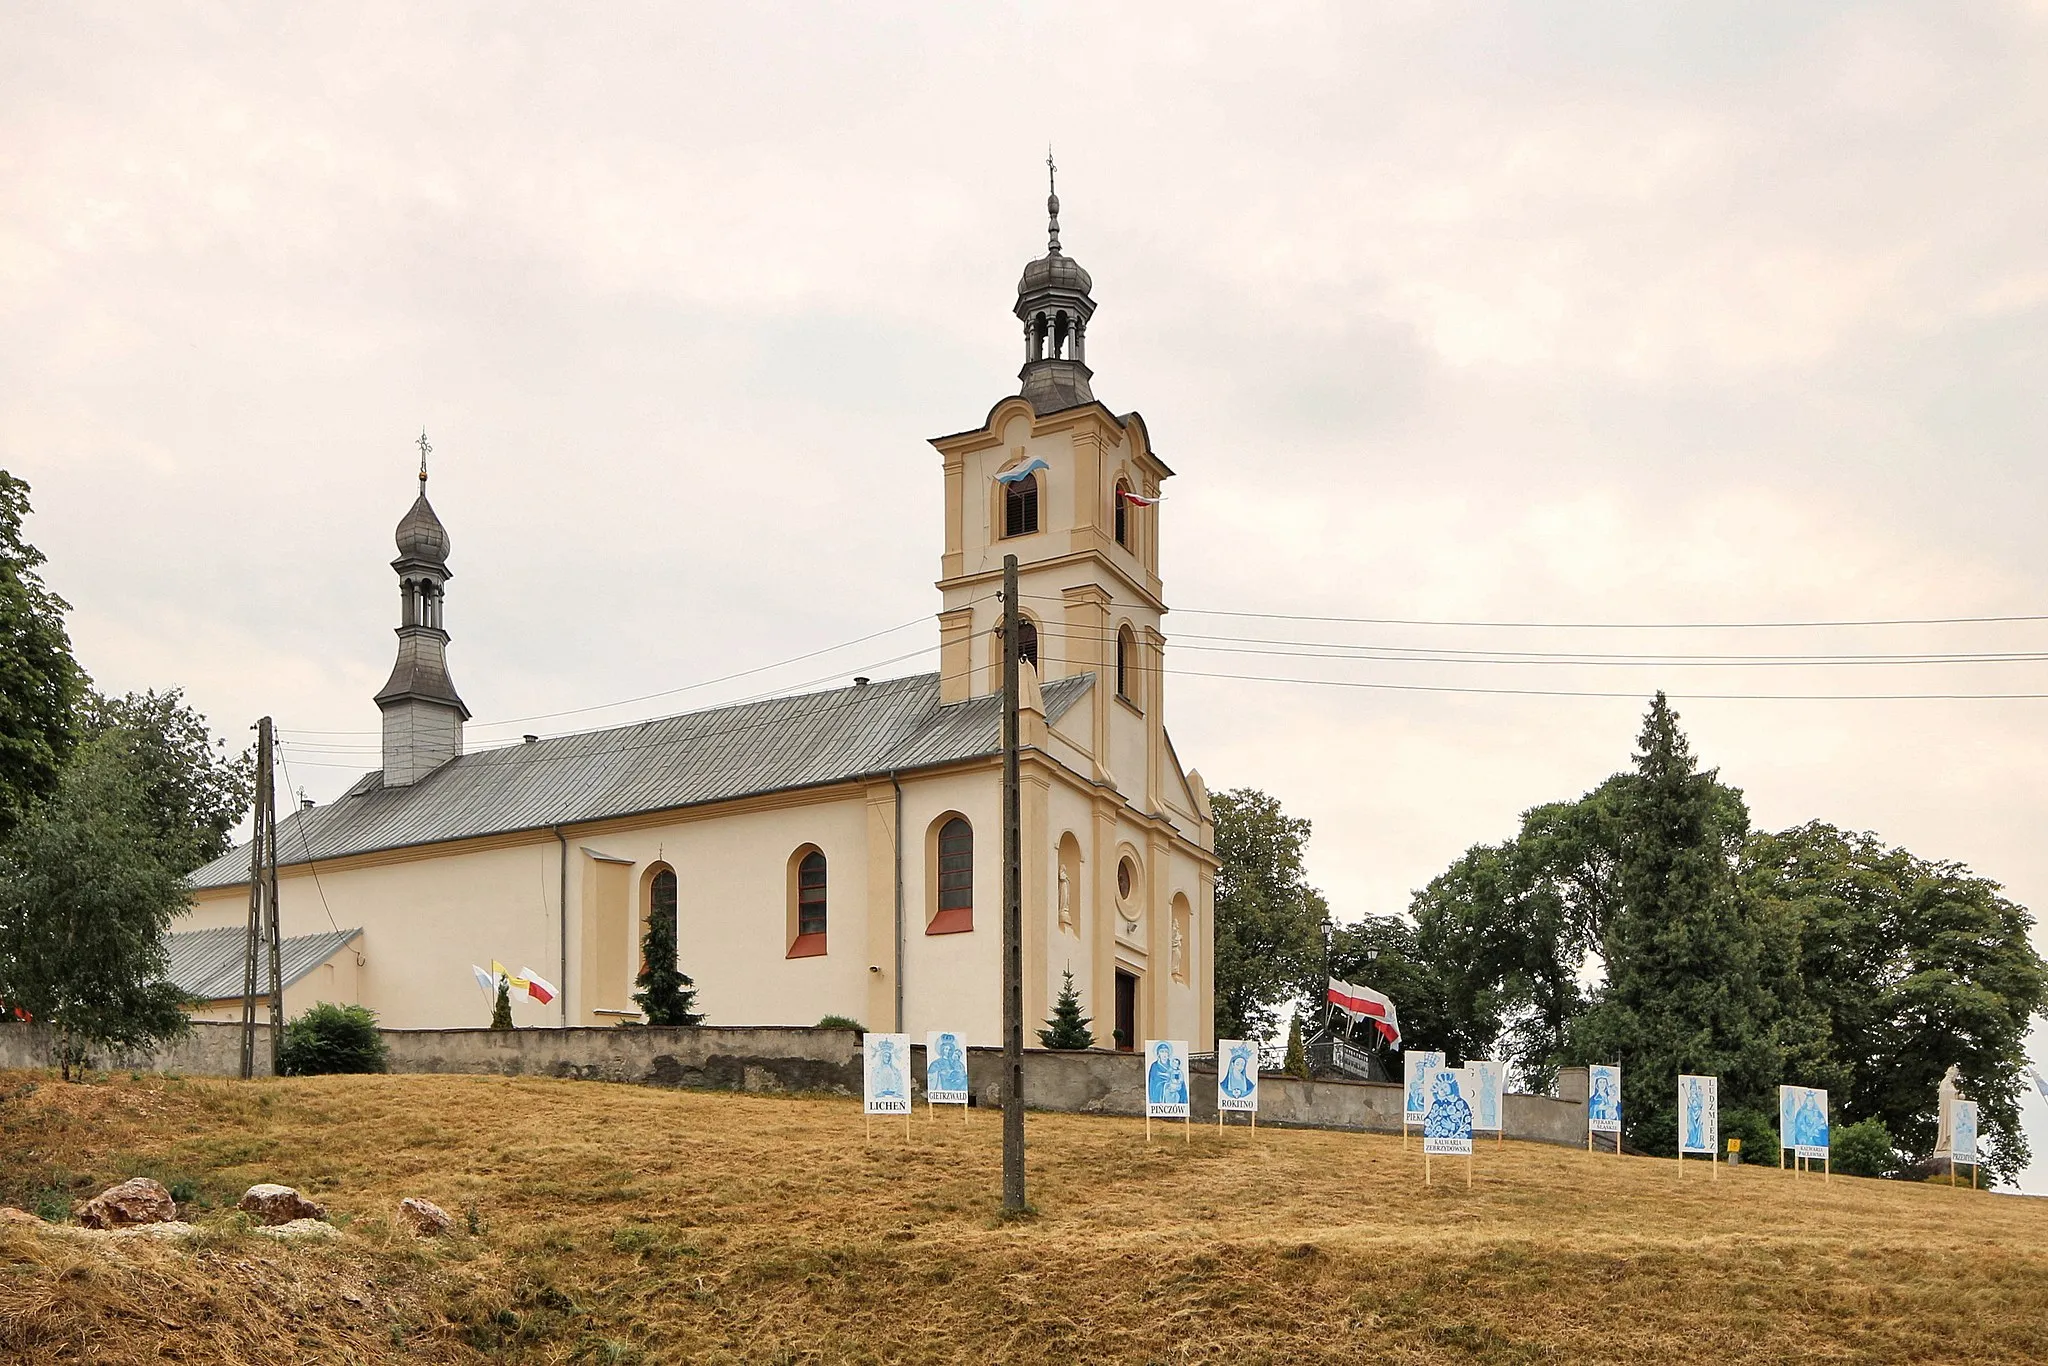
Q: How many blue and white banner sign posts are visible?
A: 12